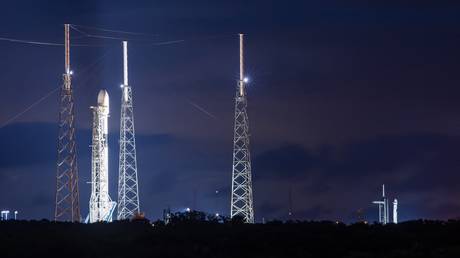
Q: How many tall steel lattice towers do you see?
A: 3